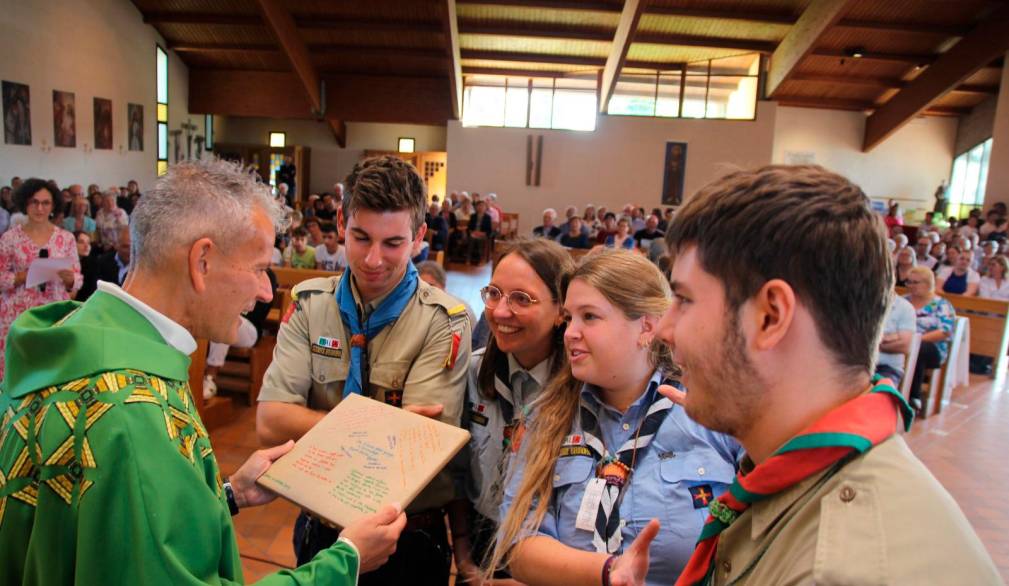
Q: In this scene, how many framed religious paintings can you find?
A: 5